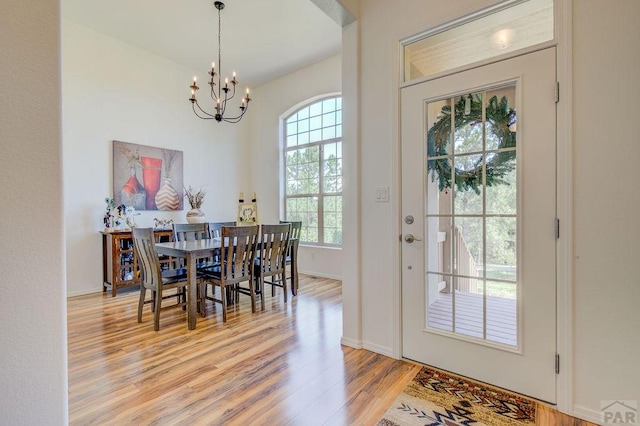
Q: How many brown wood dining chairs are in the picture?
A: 6